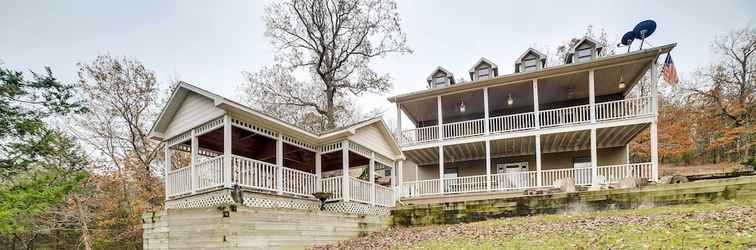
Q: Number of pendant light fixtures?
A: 3